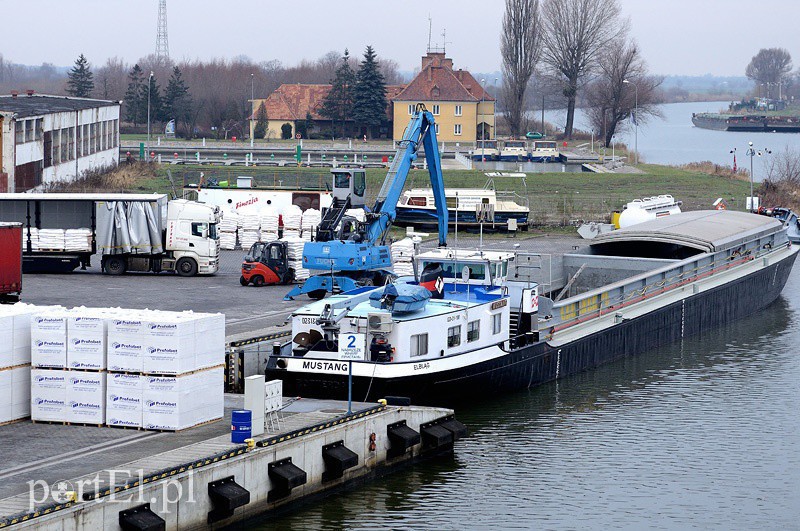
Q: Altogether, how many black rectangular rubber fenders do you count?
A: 7